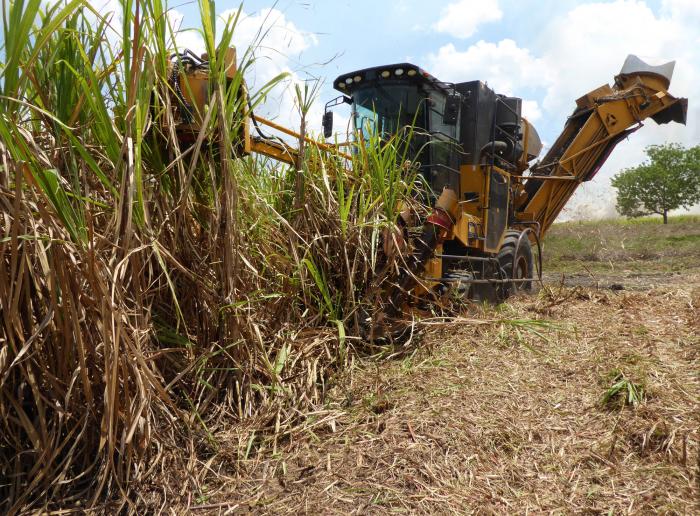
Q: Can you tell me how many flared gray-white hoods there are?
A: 1